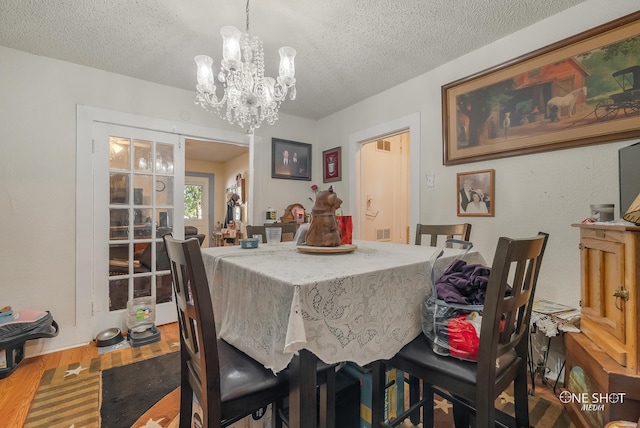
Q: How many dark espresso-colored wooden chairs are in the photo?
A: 4